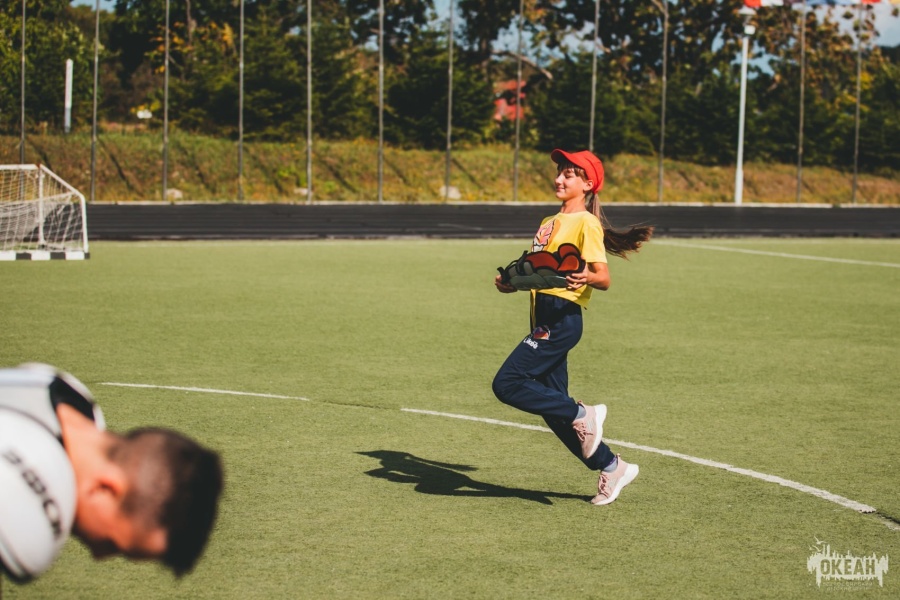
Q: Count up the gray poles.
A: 12